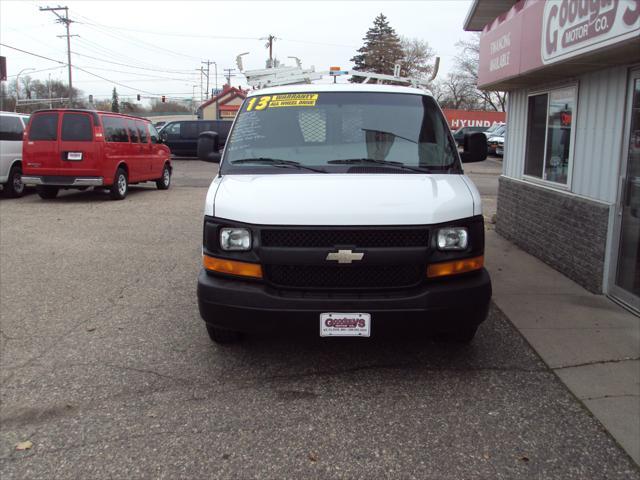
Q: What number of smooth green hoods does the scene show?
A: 0